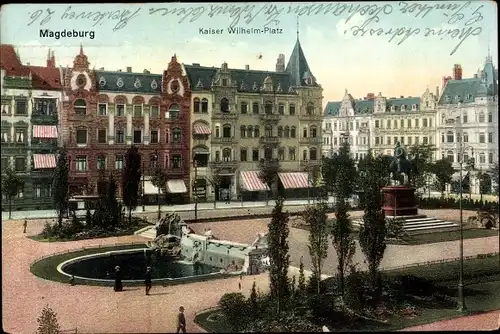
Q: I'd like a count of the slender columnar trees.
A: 6